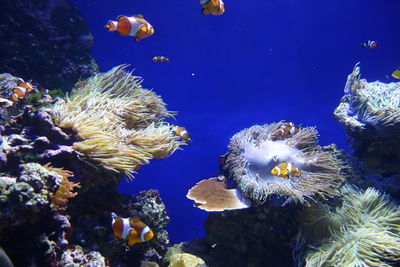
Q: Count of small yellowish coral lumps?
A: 1